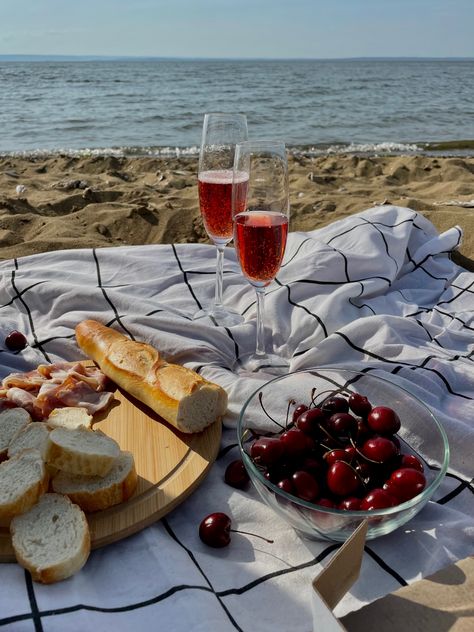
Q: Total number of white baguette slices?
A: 7